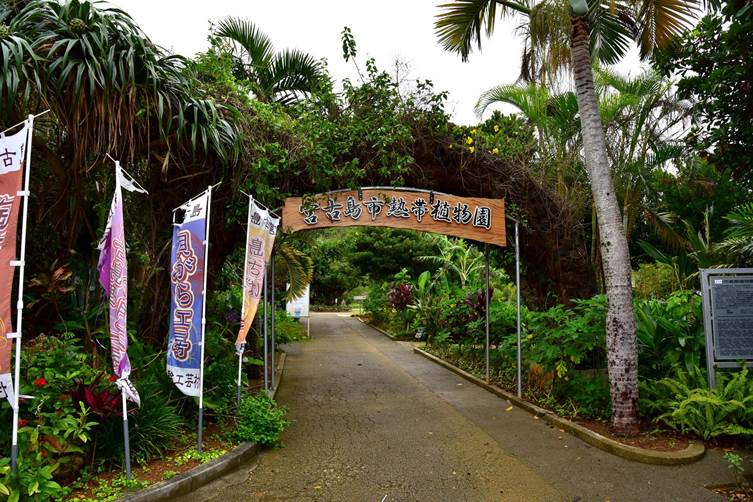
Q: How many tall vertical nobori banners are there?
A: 4